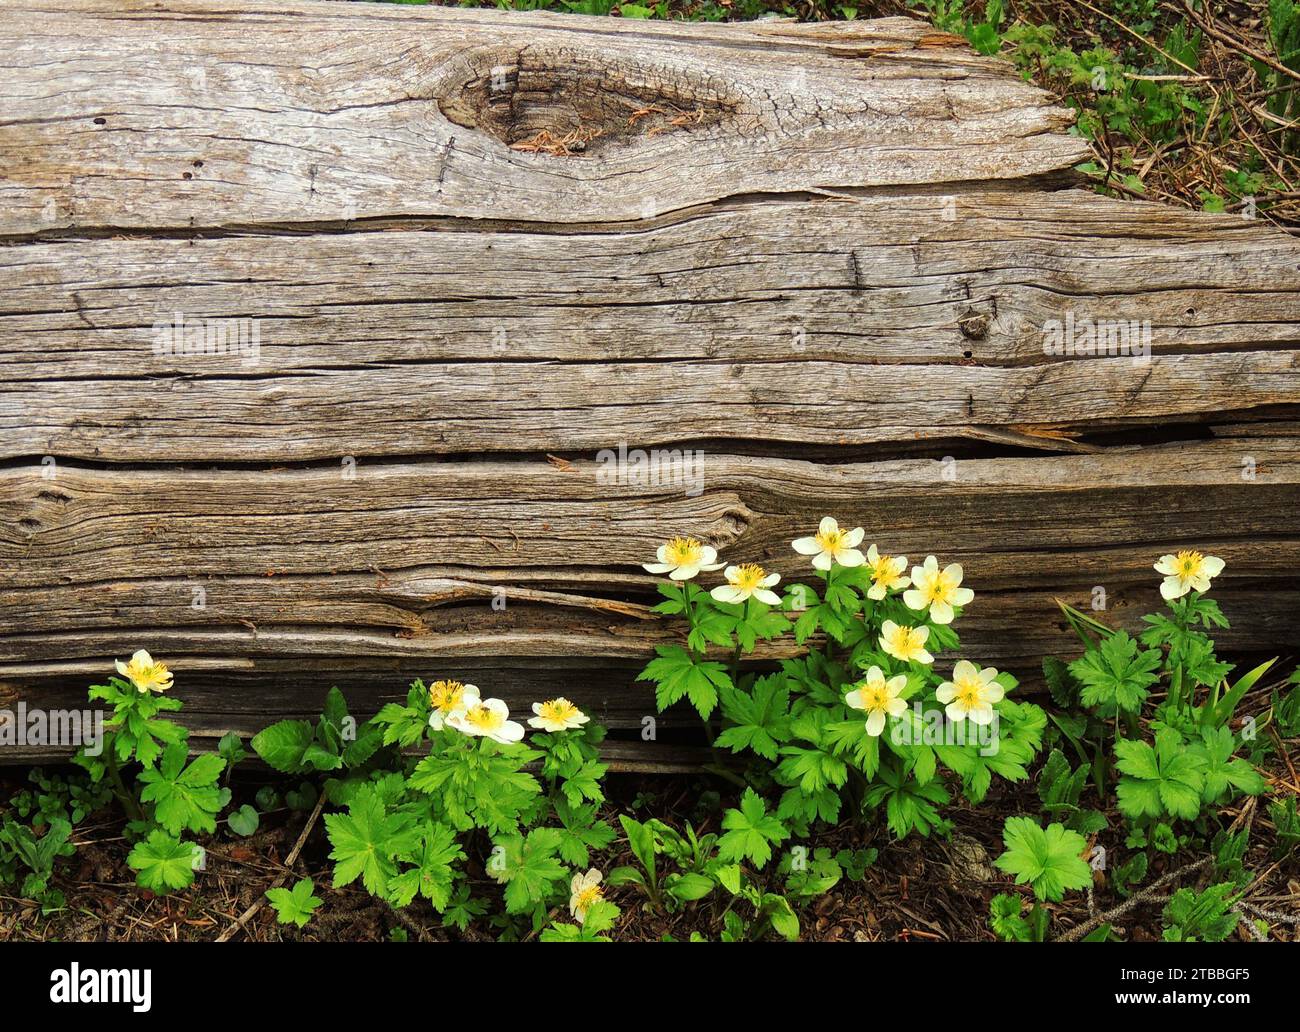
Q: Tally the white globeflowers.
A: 14